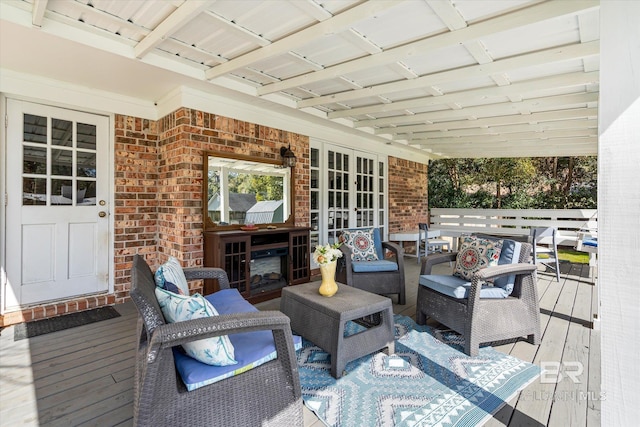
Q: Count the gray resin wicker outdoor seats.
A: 3